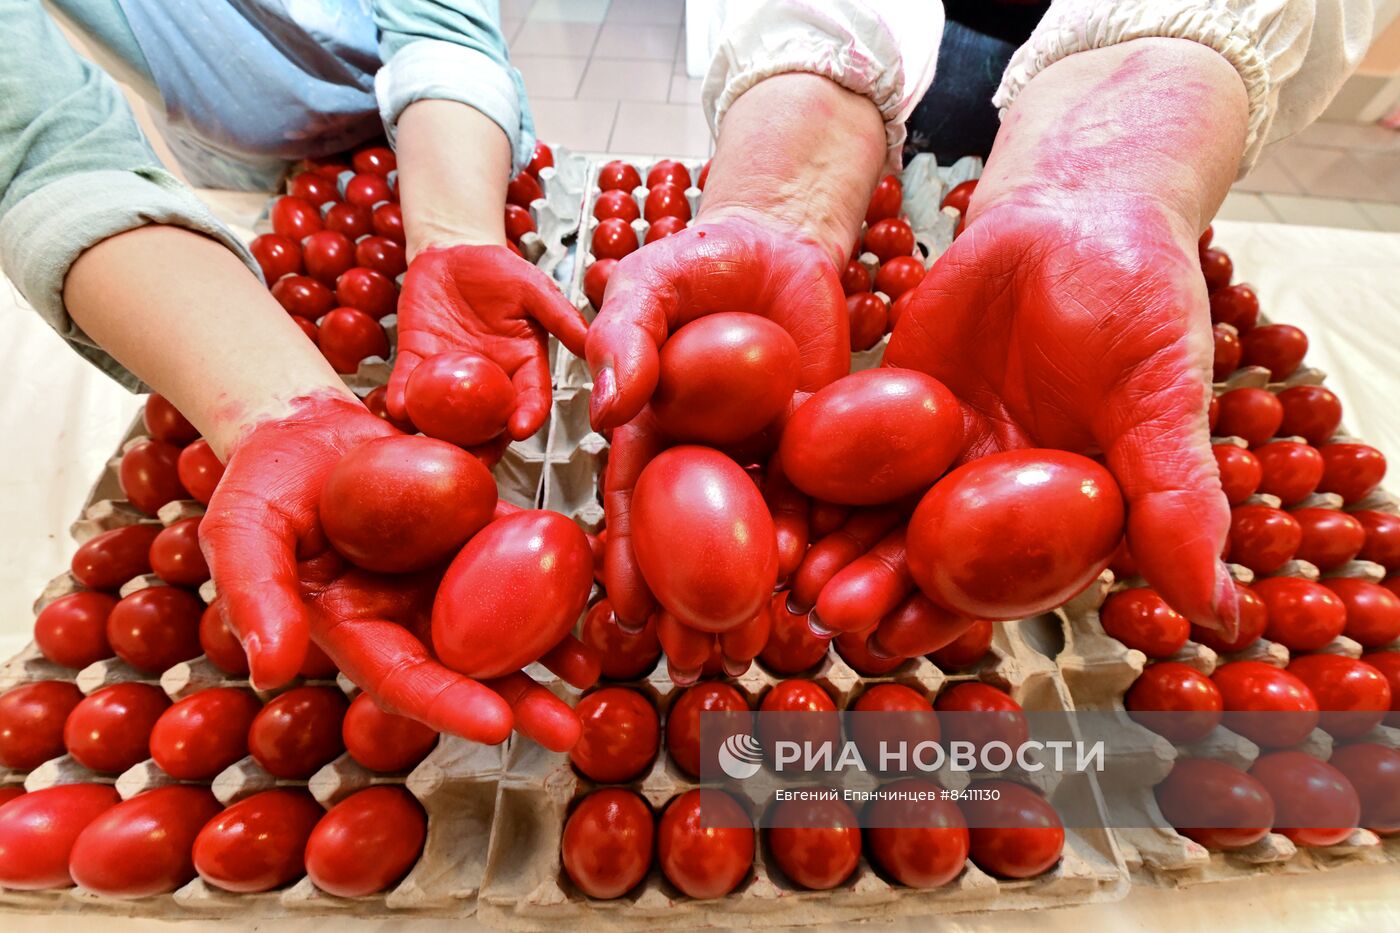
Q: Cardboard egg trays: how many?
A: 6